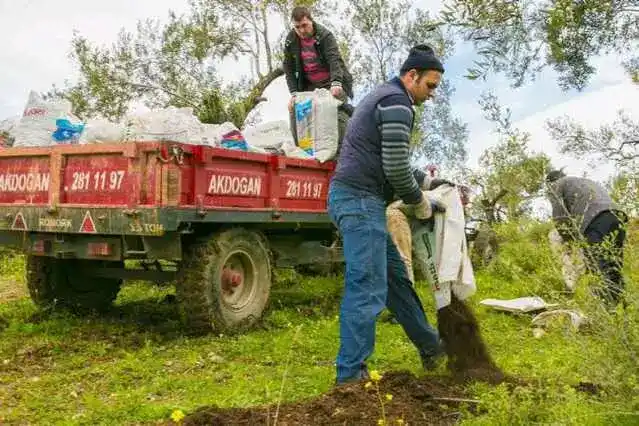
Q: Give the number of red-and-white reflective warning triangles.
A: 2